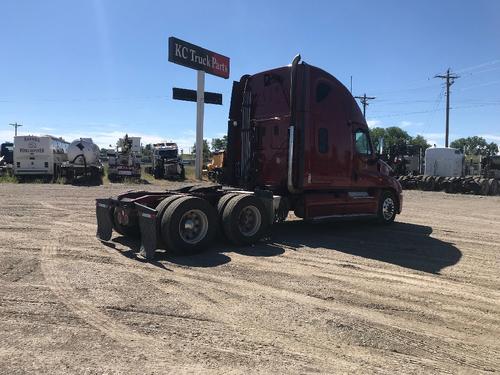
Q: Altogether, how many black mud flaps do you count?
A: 2